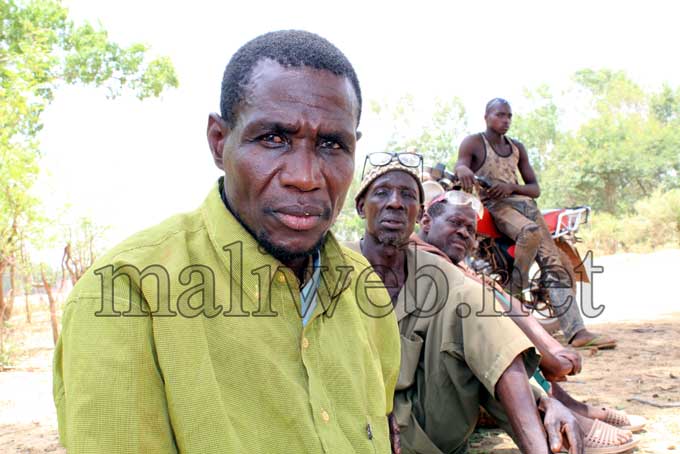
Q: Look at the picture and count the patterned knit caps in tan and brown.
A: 1